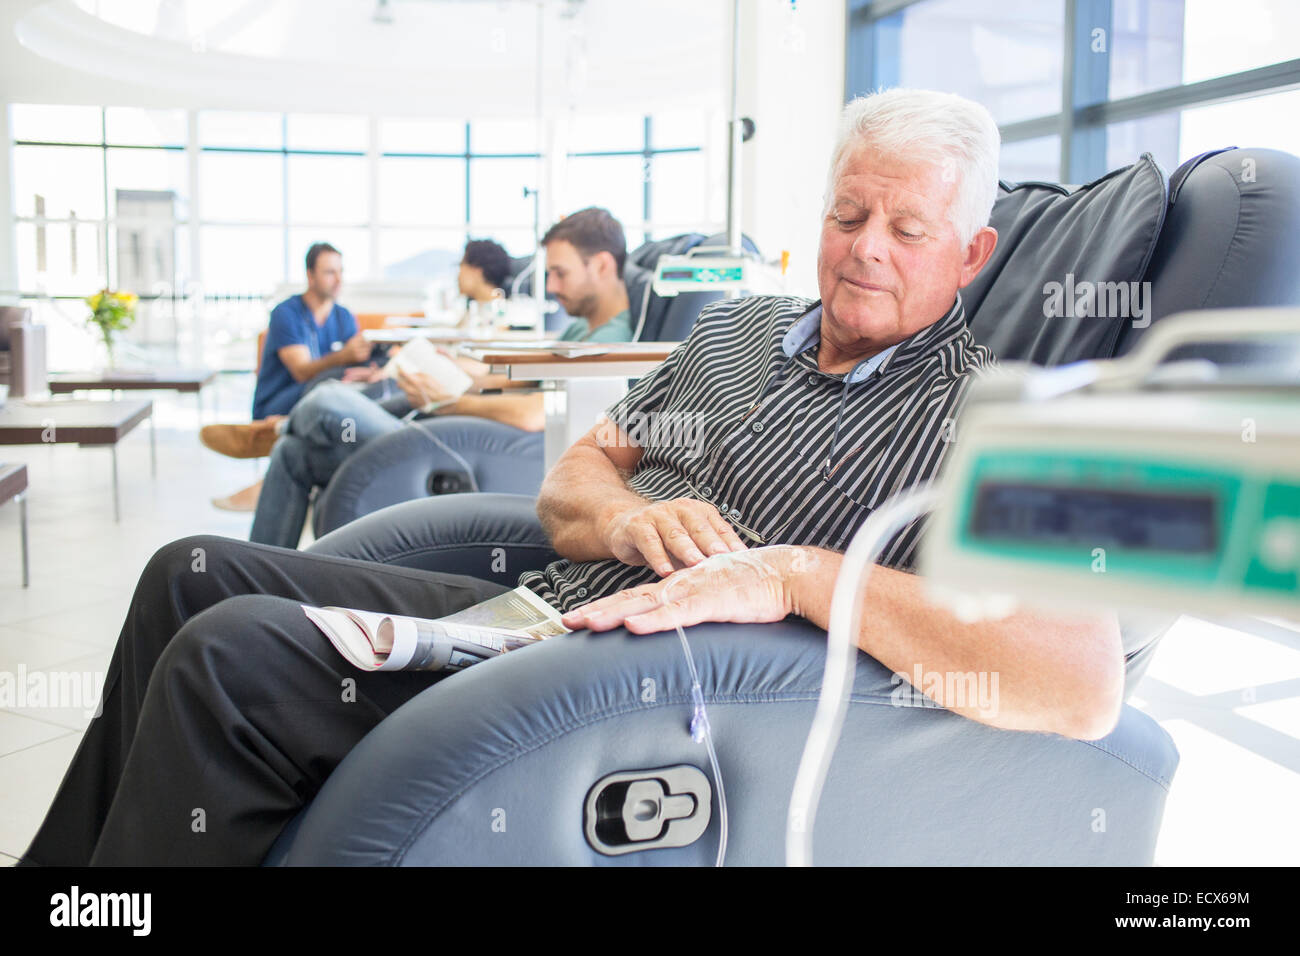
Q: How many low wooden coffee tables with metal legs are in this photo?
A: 3